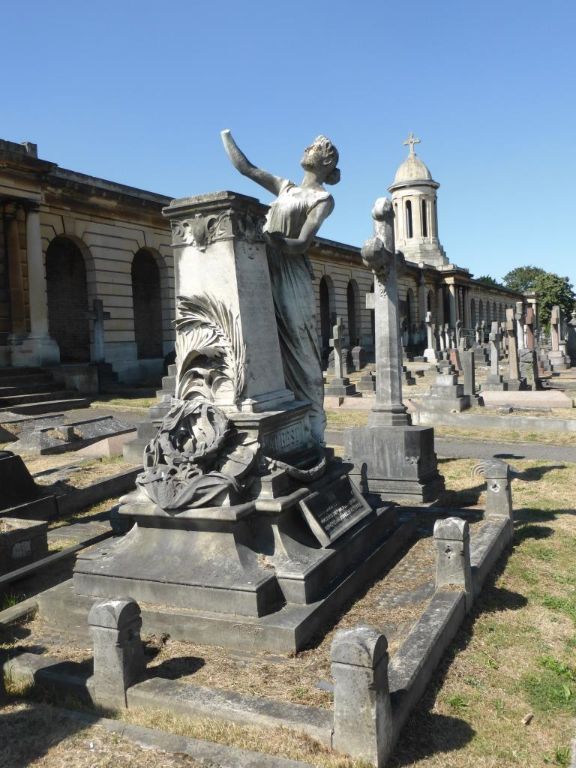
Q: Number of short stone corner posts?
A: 4